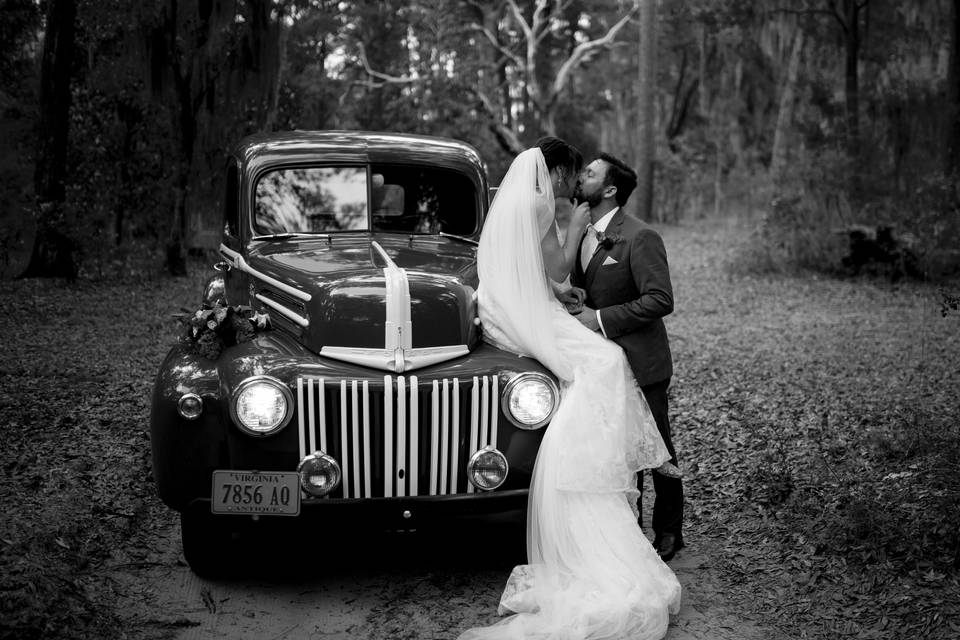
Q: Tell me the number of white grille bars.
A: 15